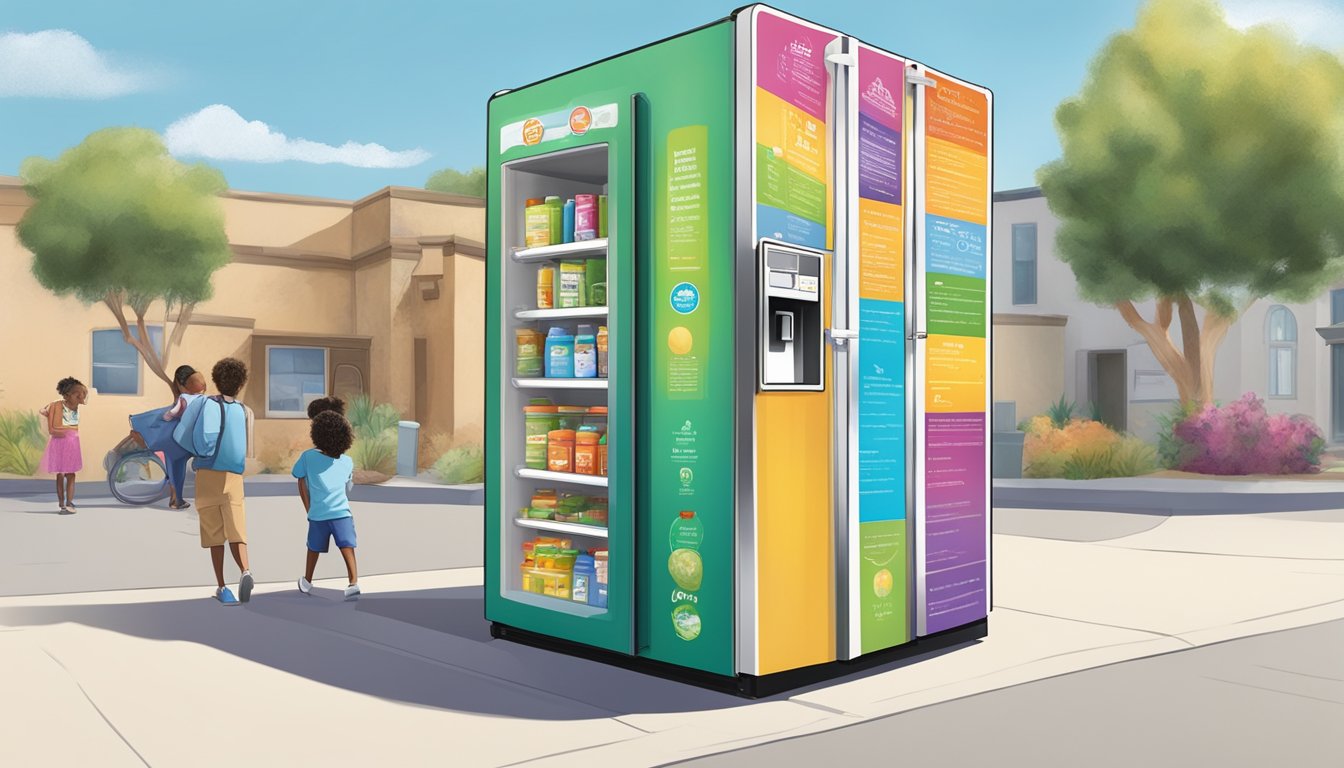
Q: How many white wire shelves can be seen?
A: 5